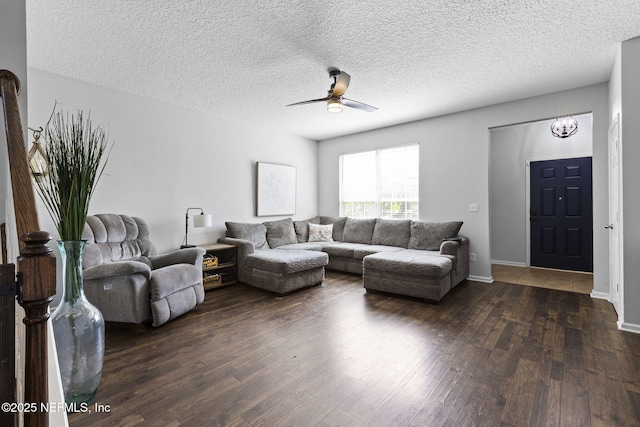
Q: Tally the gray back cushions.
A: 7